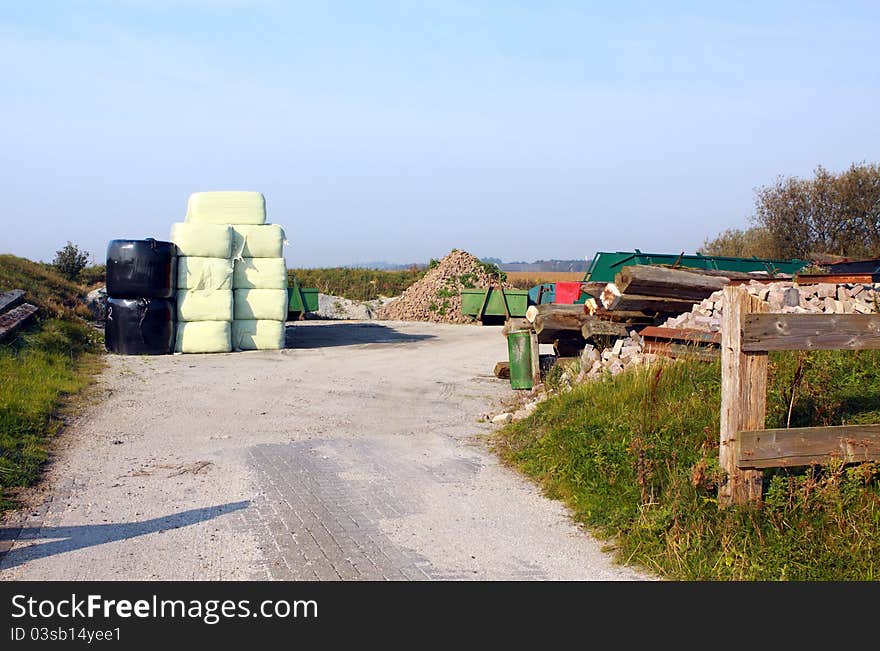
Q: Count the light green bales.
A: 9